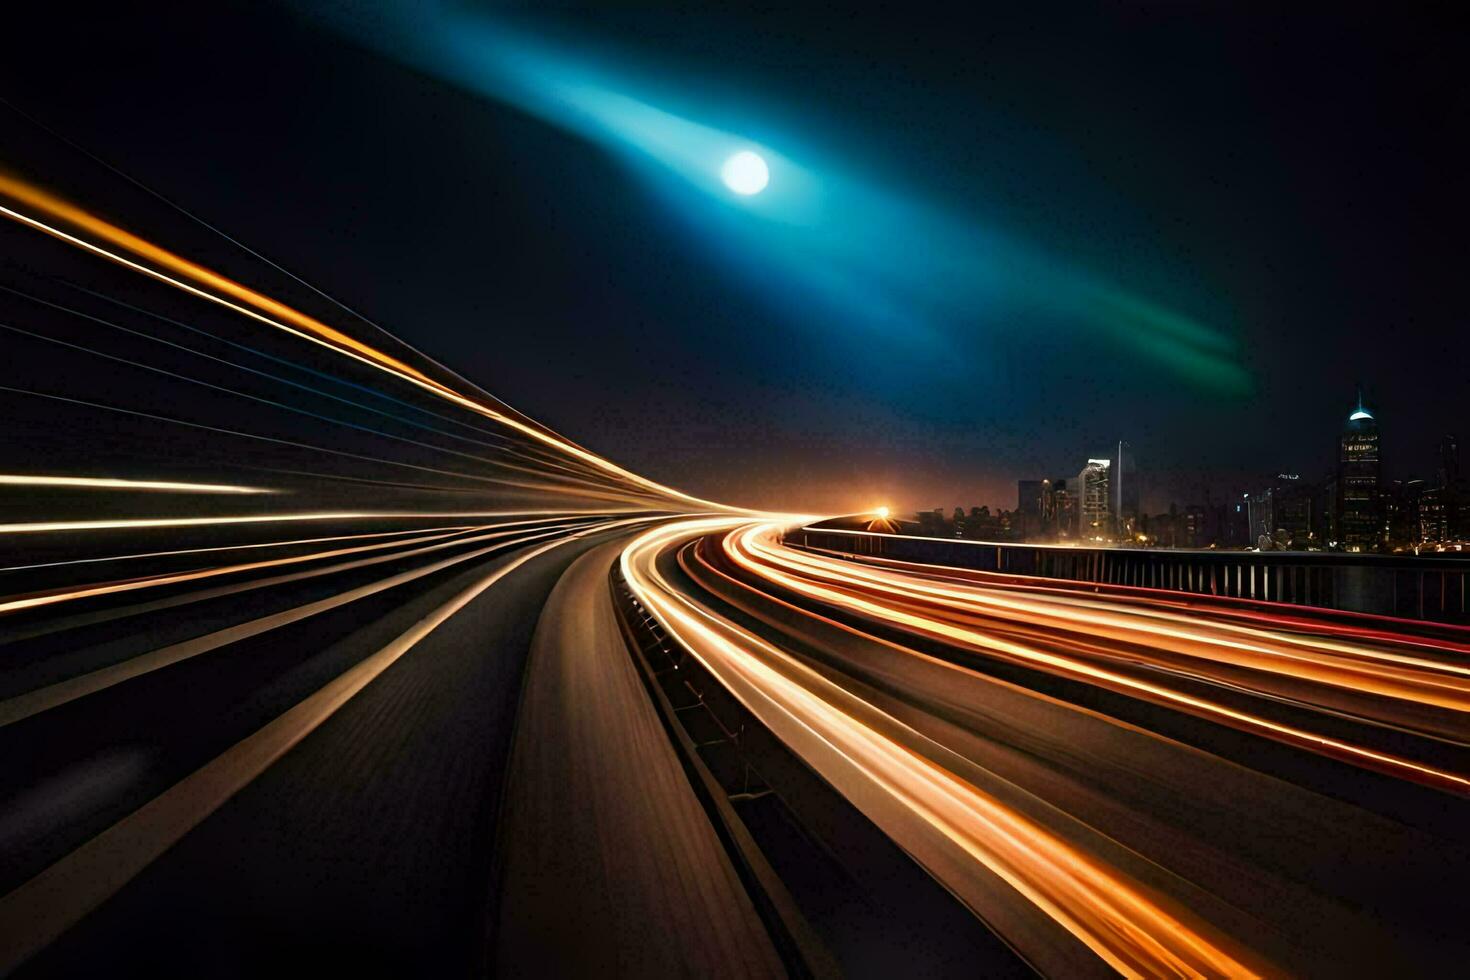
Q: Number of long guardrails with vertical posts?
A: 1